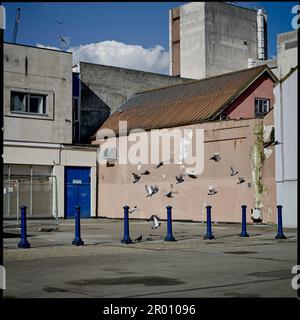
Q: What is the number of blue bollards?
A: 7